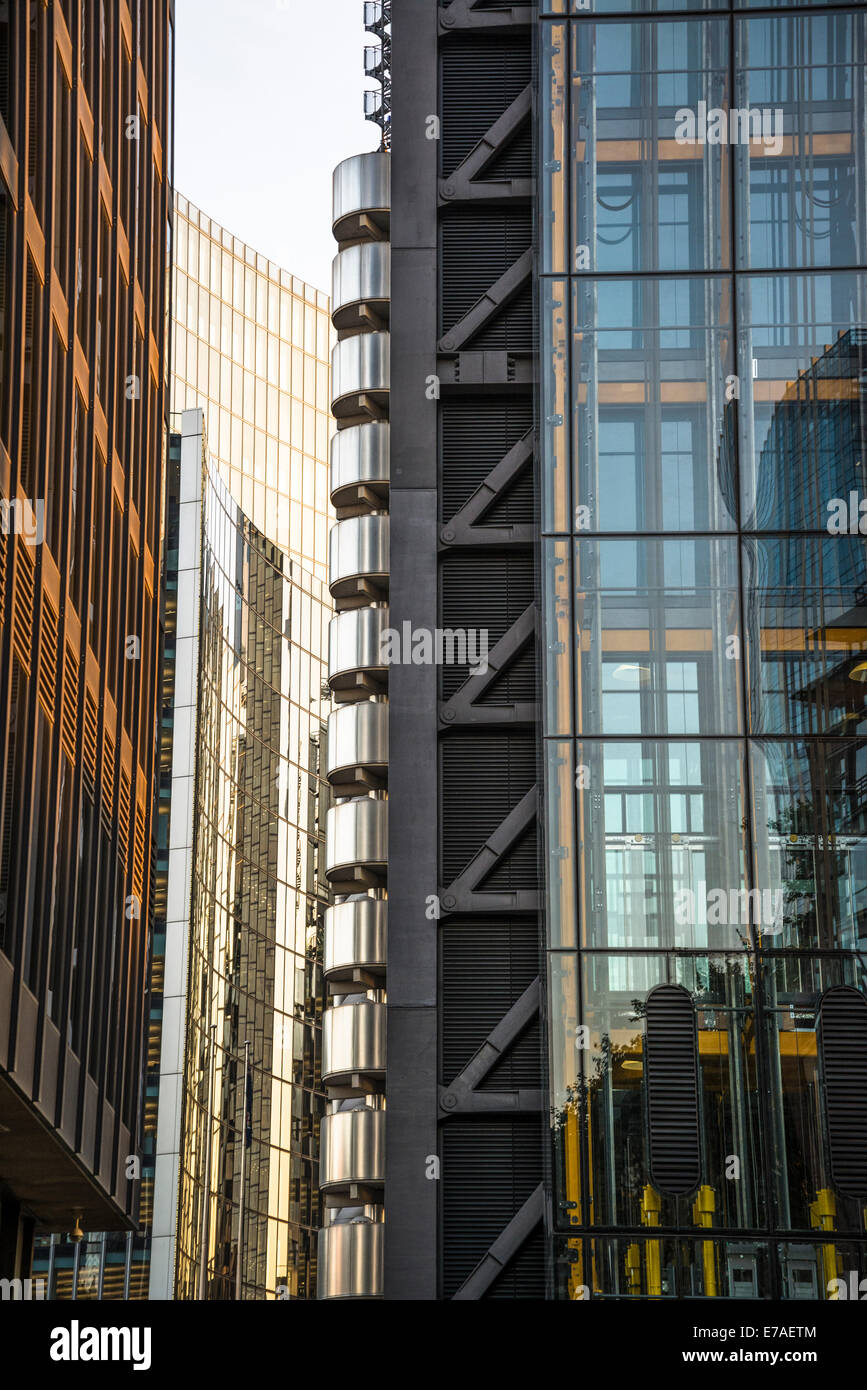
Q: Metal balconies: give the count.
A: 12